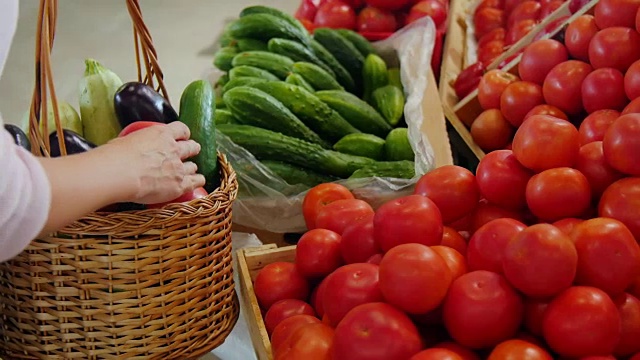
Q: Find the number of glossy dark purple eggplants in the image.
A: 3